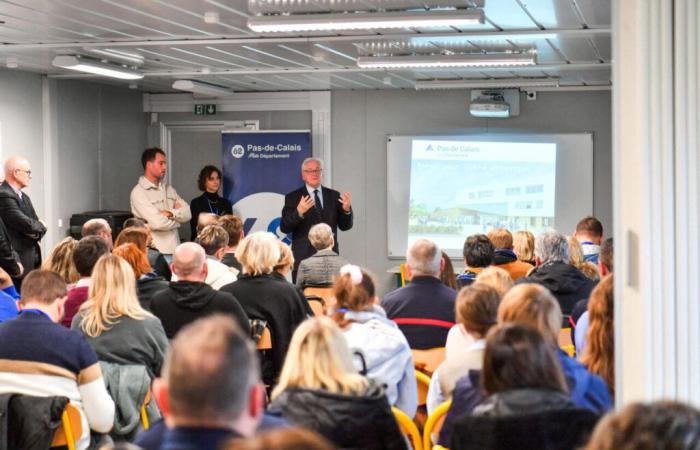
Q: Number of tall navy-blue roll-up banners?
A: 1